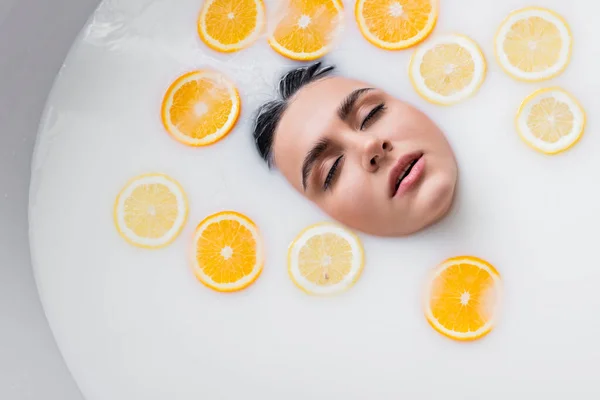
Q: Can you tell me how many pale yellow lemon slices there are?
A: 5